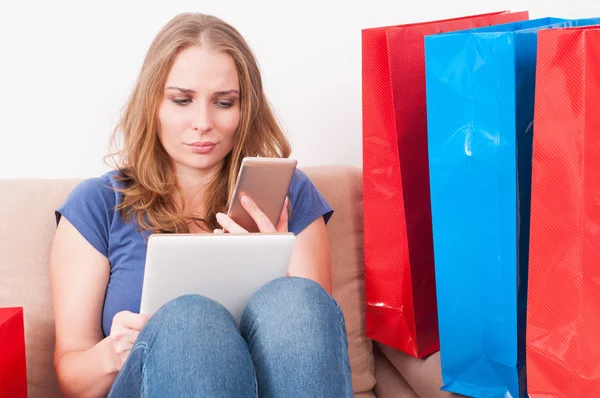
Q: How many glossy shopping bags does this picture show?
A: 4